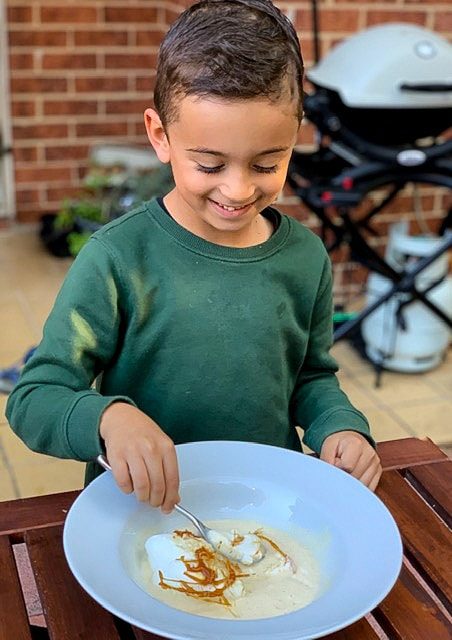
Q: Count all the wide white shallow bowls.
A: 1